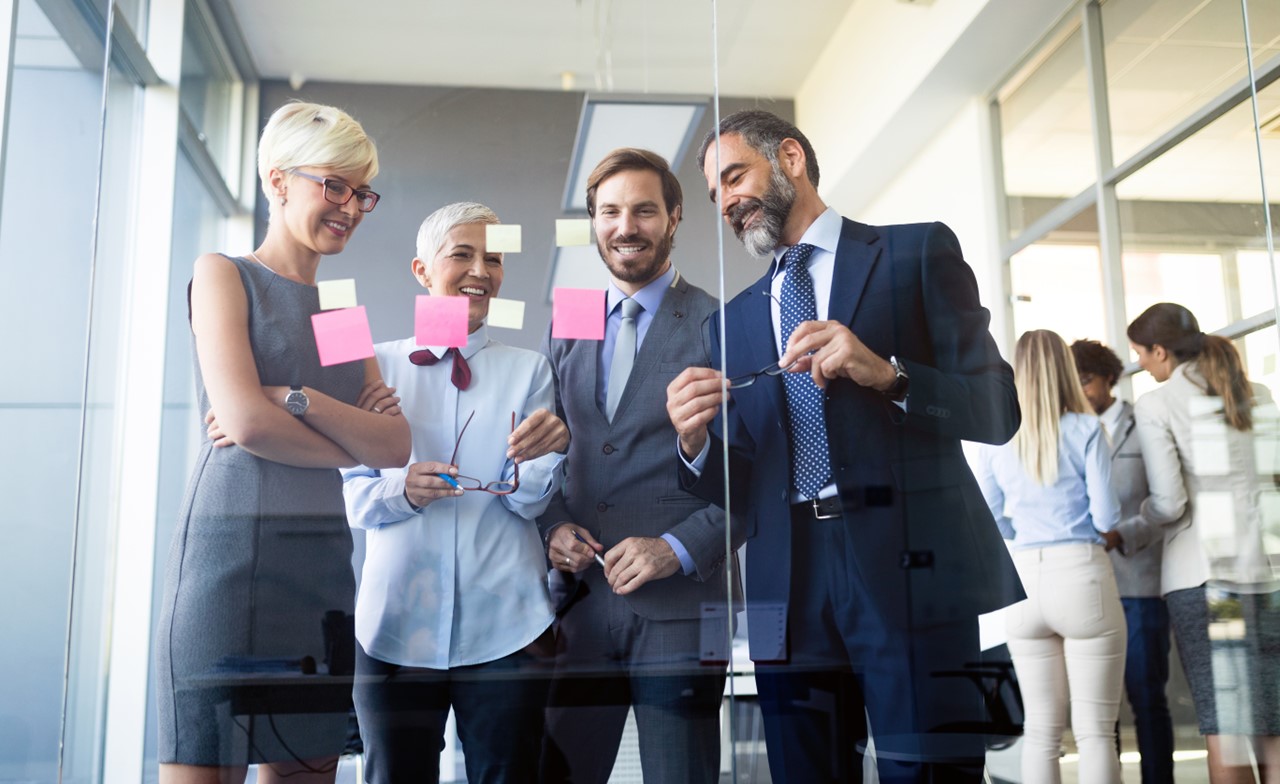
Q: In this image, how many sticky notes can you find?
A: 7